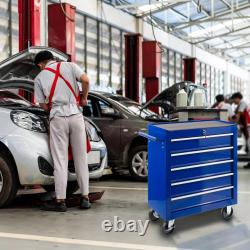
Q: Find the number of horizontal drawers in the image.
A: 5